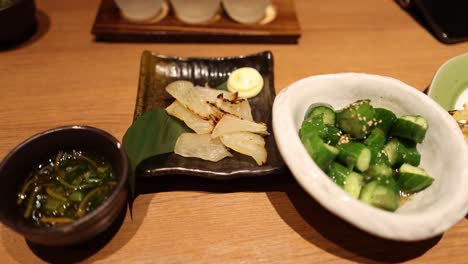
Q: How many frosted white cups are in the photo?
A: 3